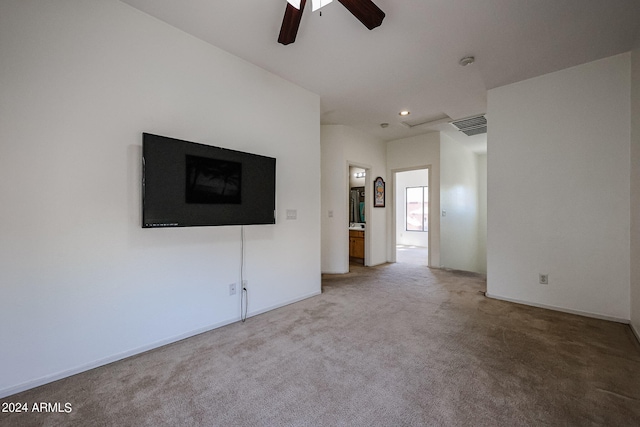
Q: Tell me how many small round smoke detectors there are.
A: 2